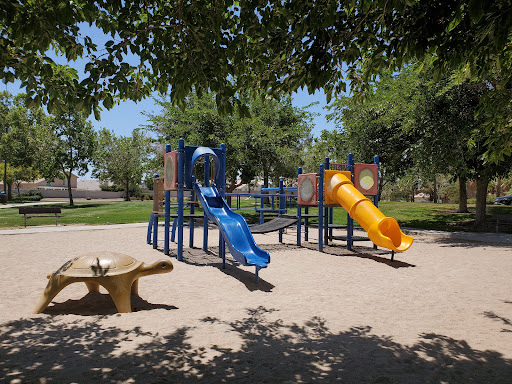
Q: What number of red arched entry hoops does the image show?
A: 0